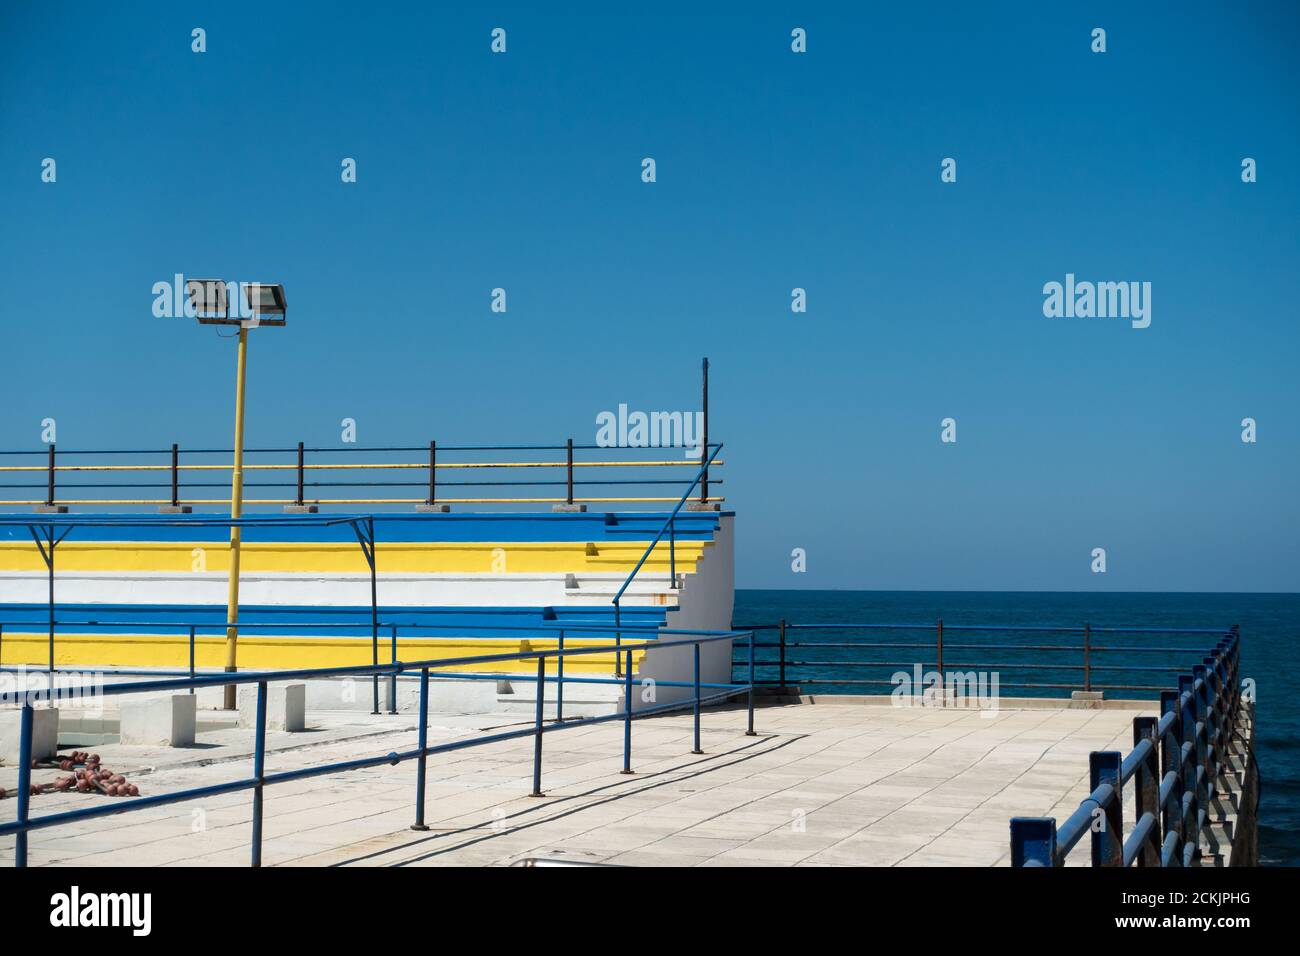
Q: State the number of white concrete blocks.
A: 3